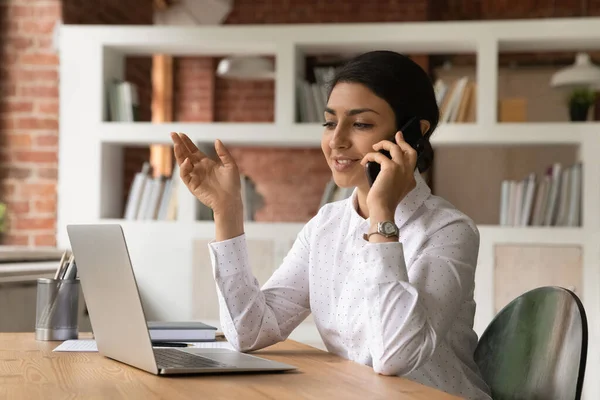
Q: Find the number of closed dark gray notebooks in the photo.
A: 1